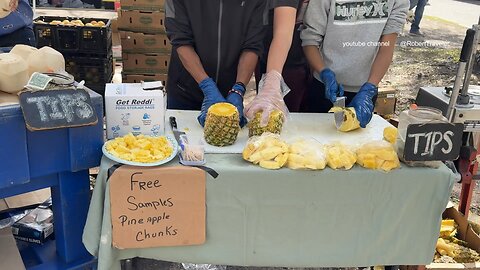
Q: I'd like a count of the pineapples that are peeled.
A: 1